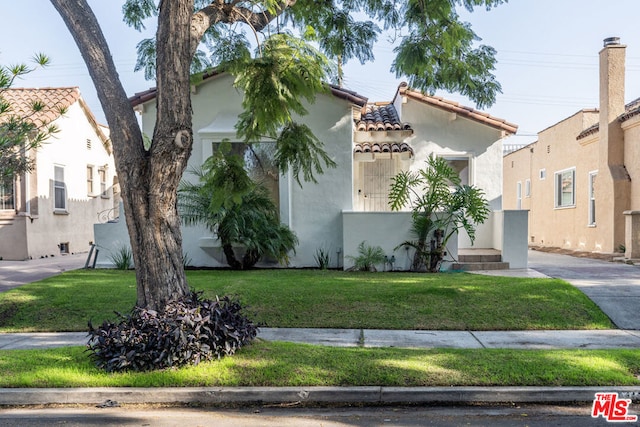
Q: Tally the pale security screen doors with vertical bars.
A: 1